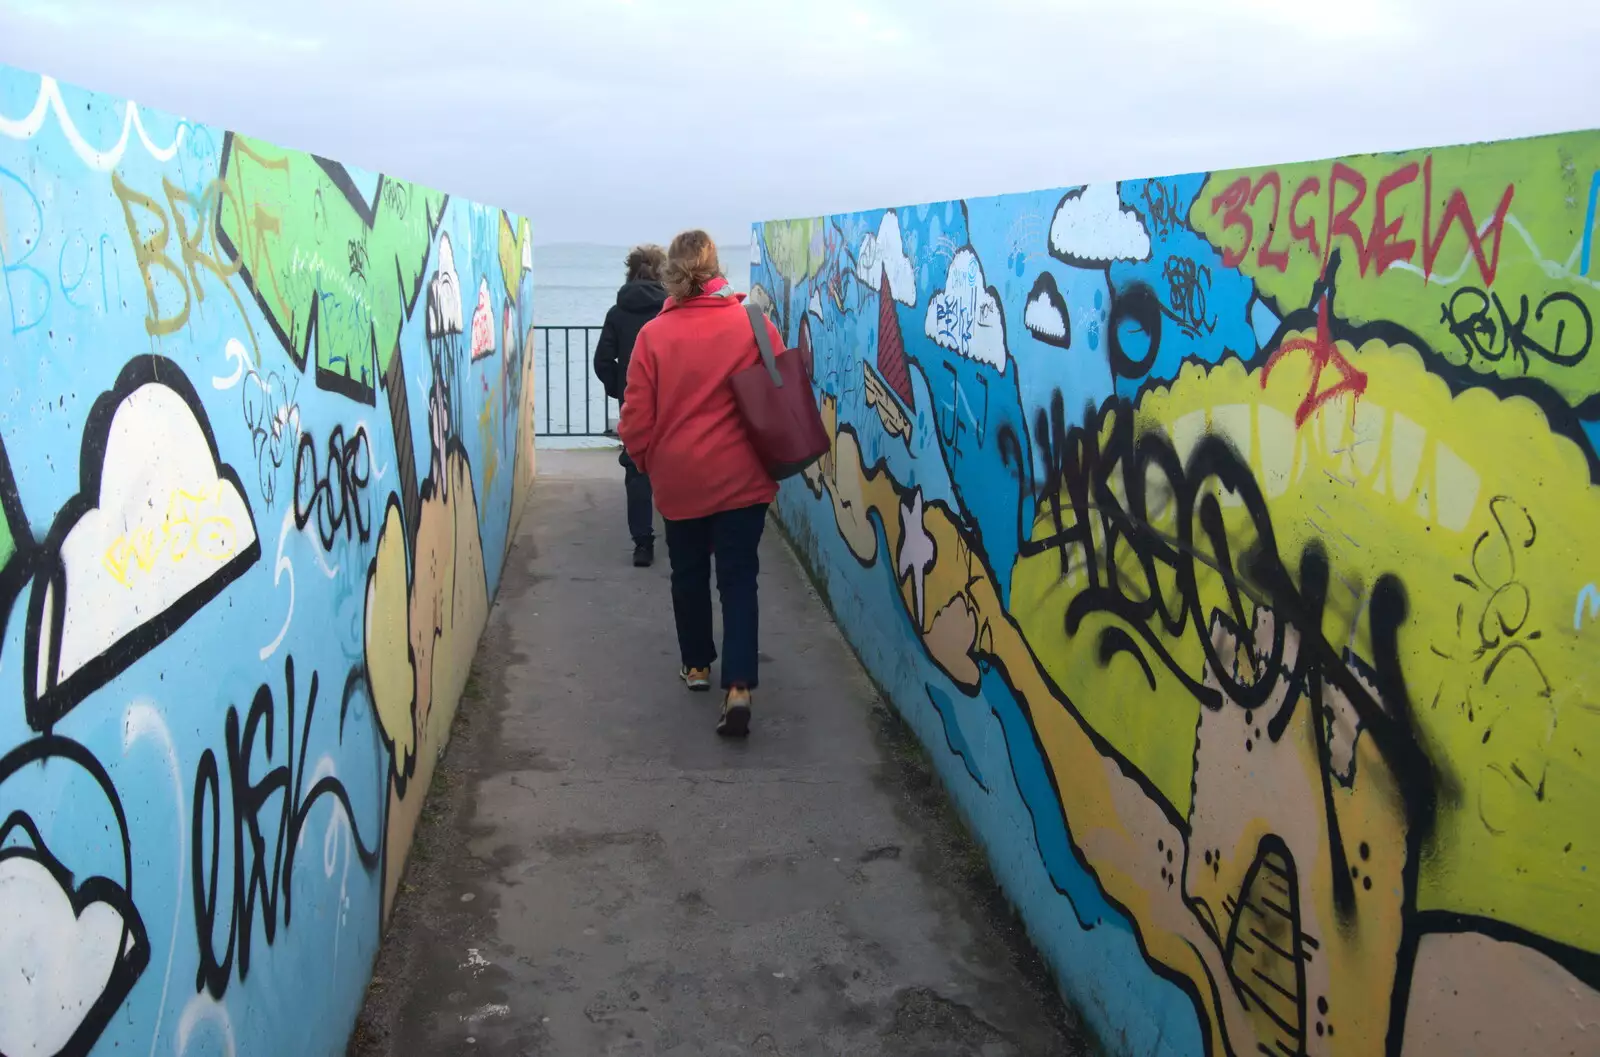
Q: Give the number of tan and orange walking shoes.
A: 2